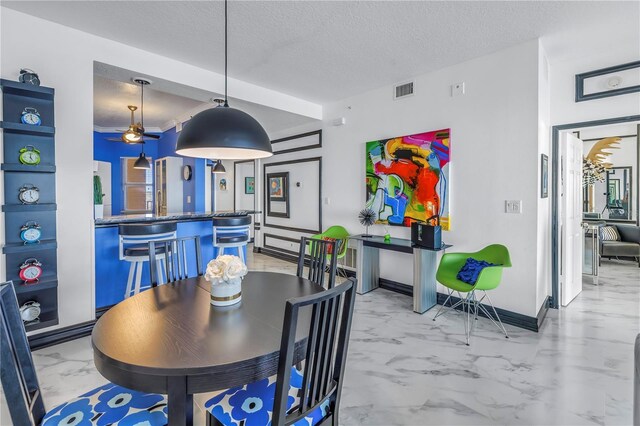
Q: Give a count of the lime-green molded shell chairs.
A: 2